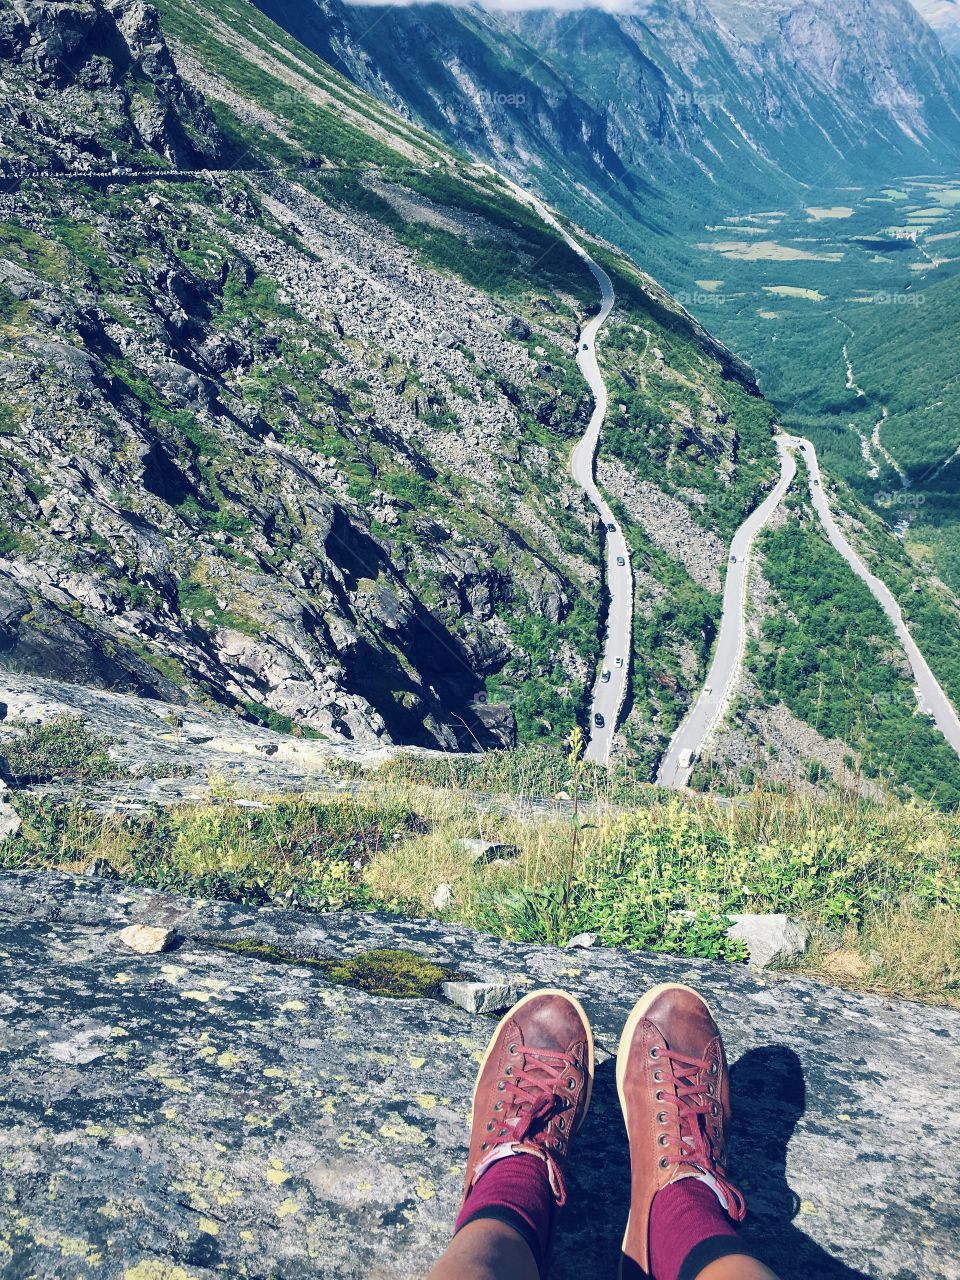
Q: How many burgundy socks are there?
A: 2